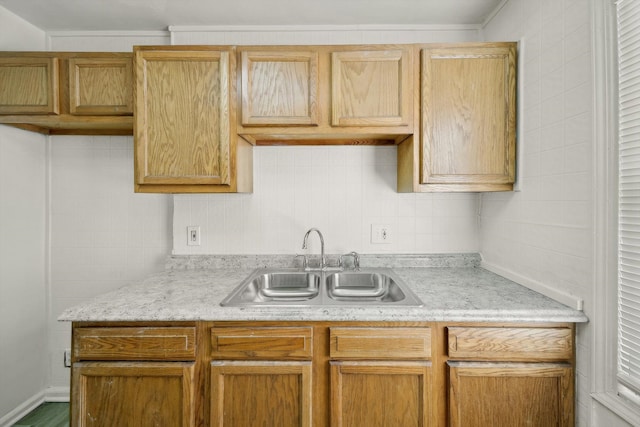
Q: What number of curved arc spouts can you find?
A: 1